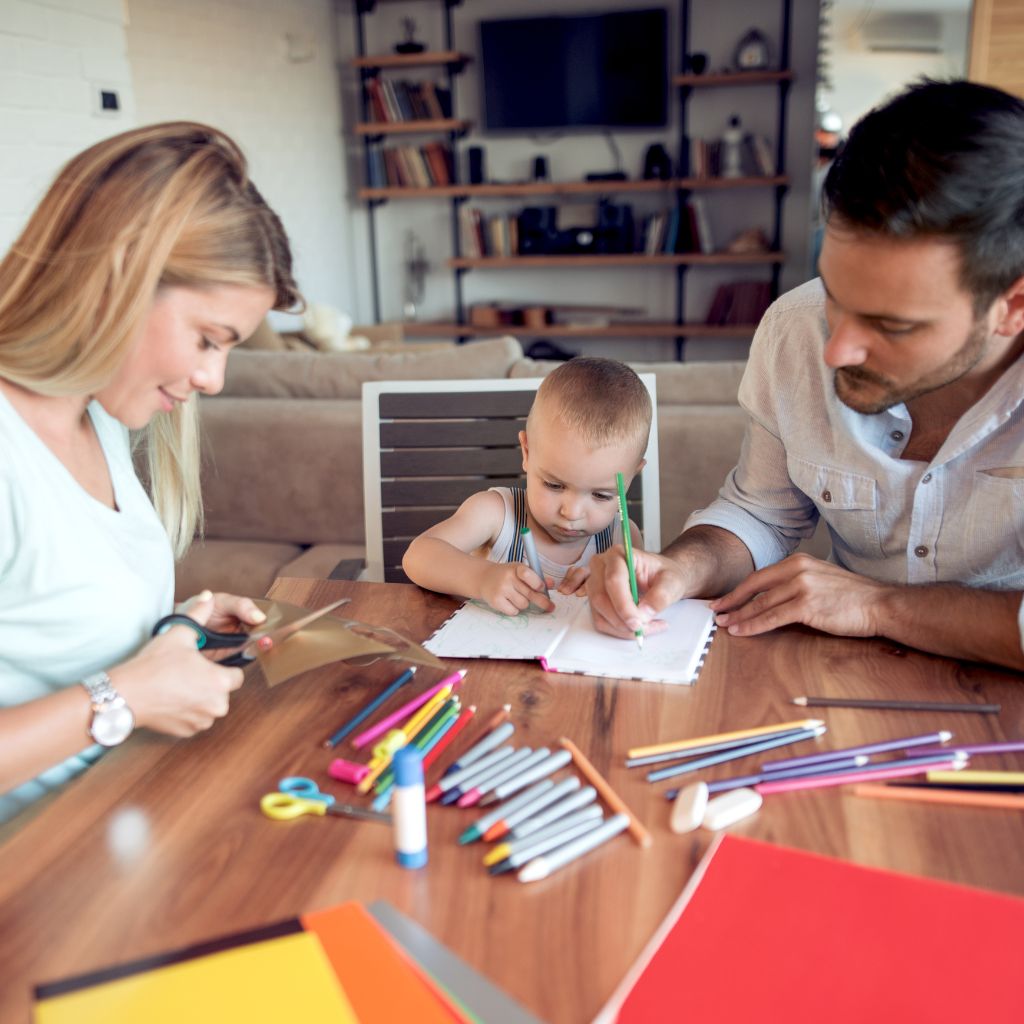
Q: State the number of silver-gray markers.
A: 12